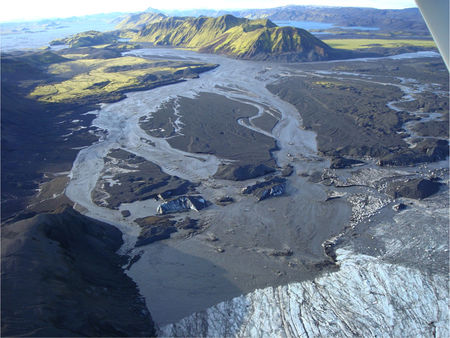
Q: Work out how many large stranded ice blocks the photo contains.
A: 2